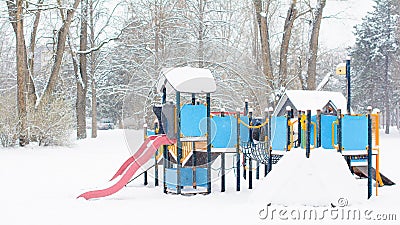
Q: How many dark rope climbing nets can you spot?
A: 1